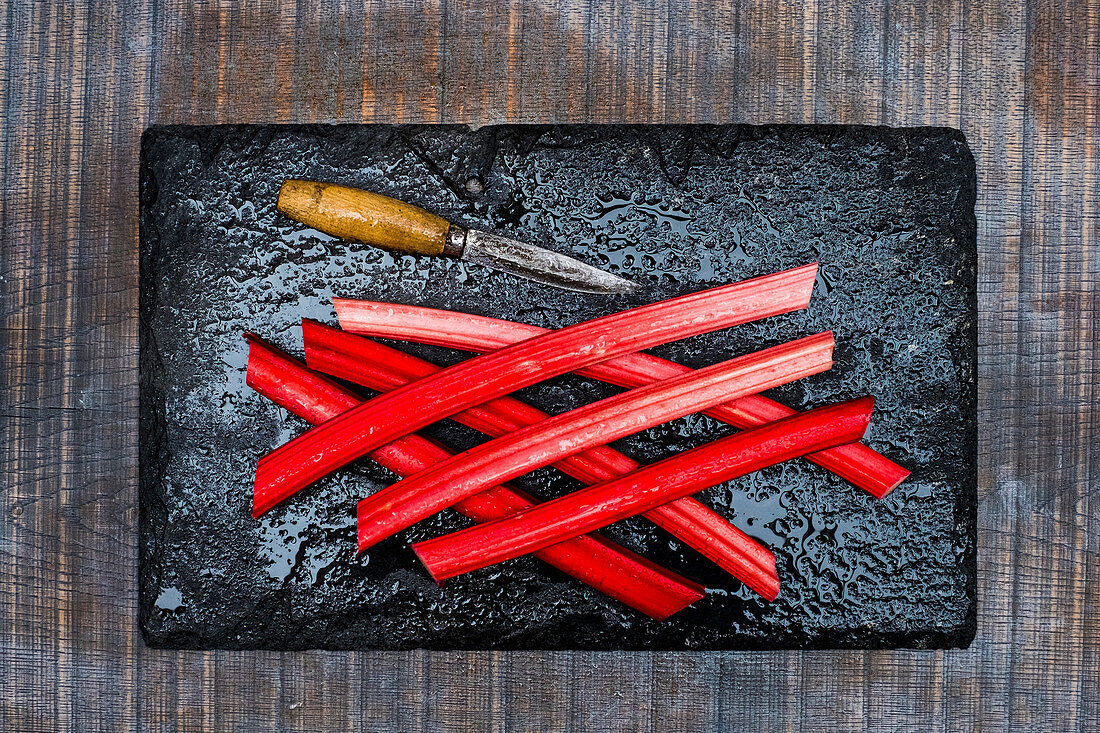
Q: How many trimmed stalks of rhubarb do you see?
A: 6